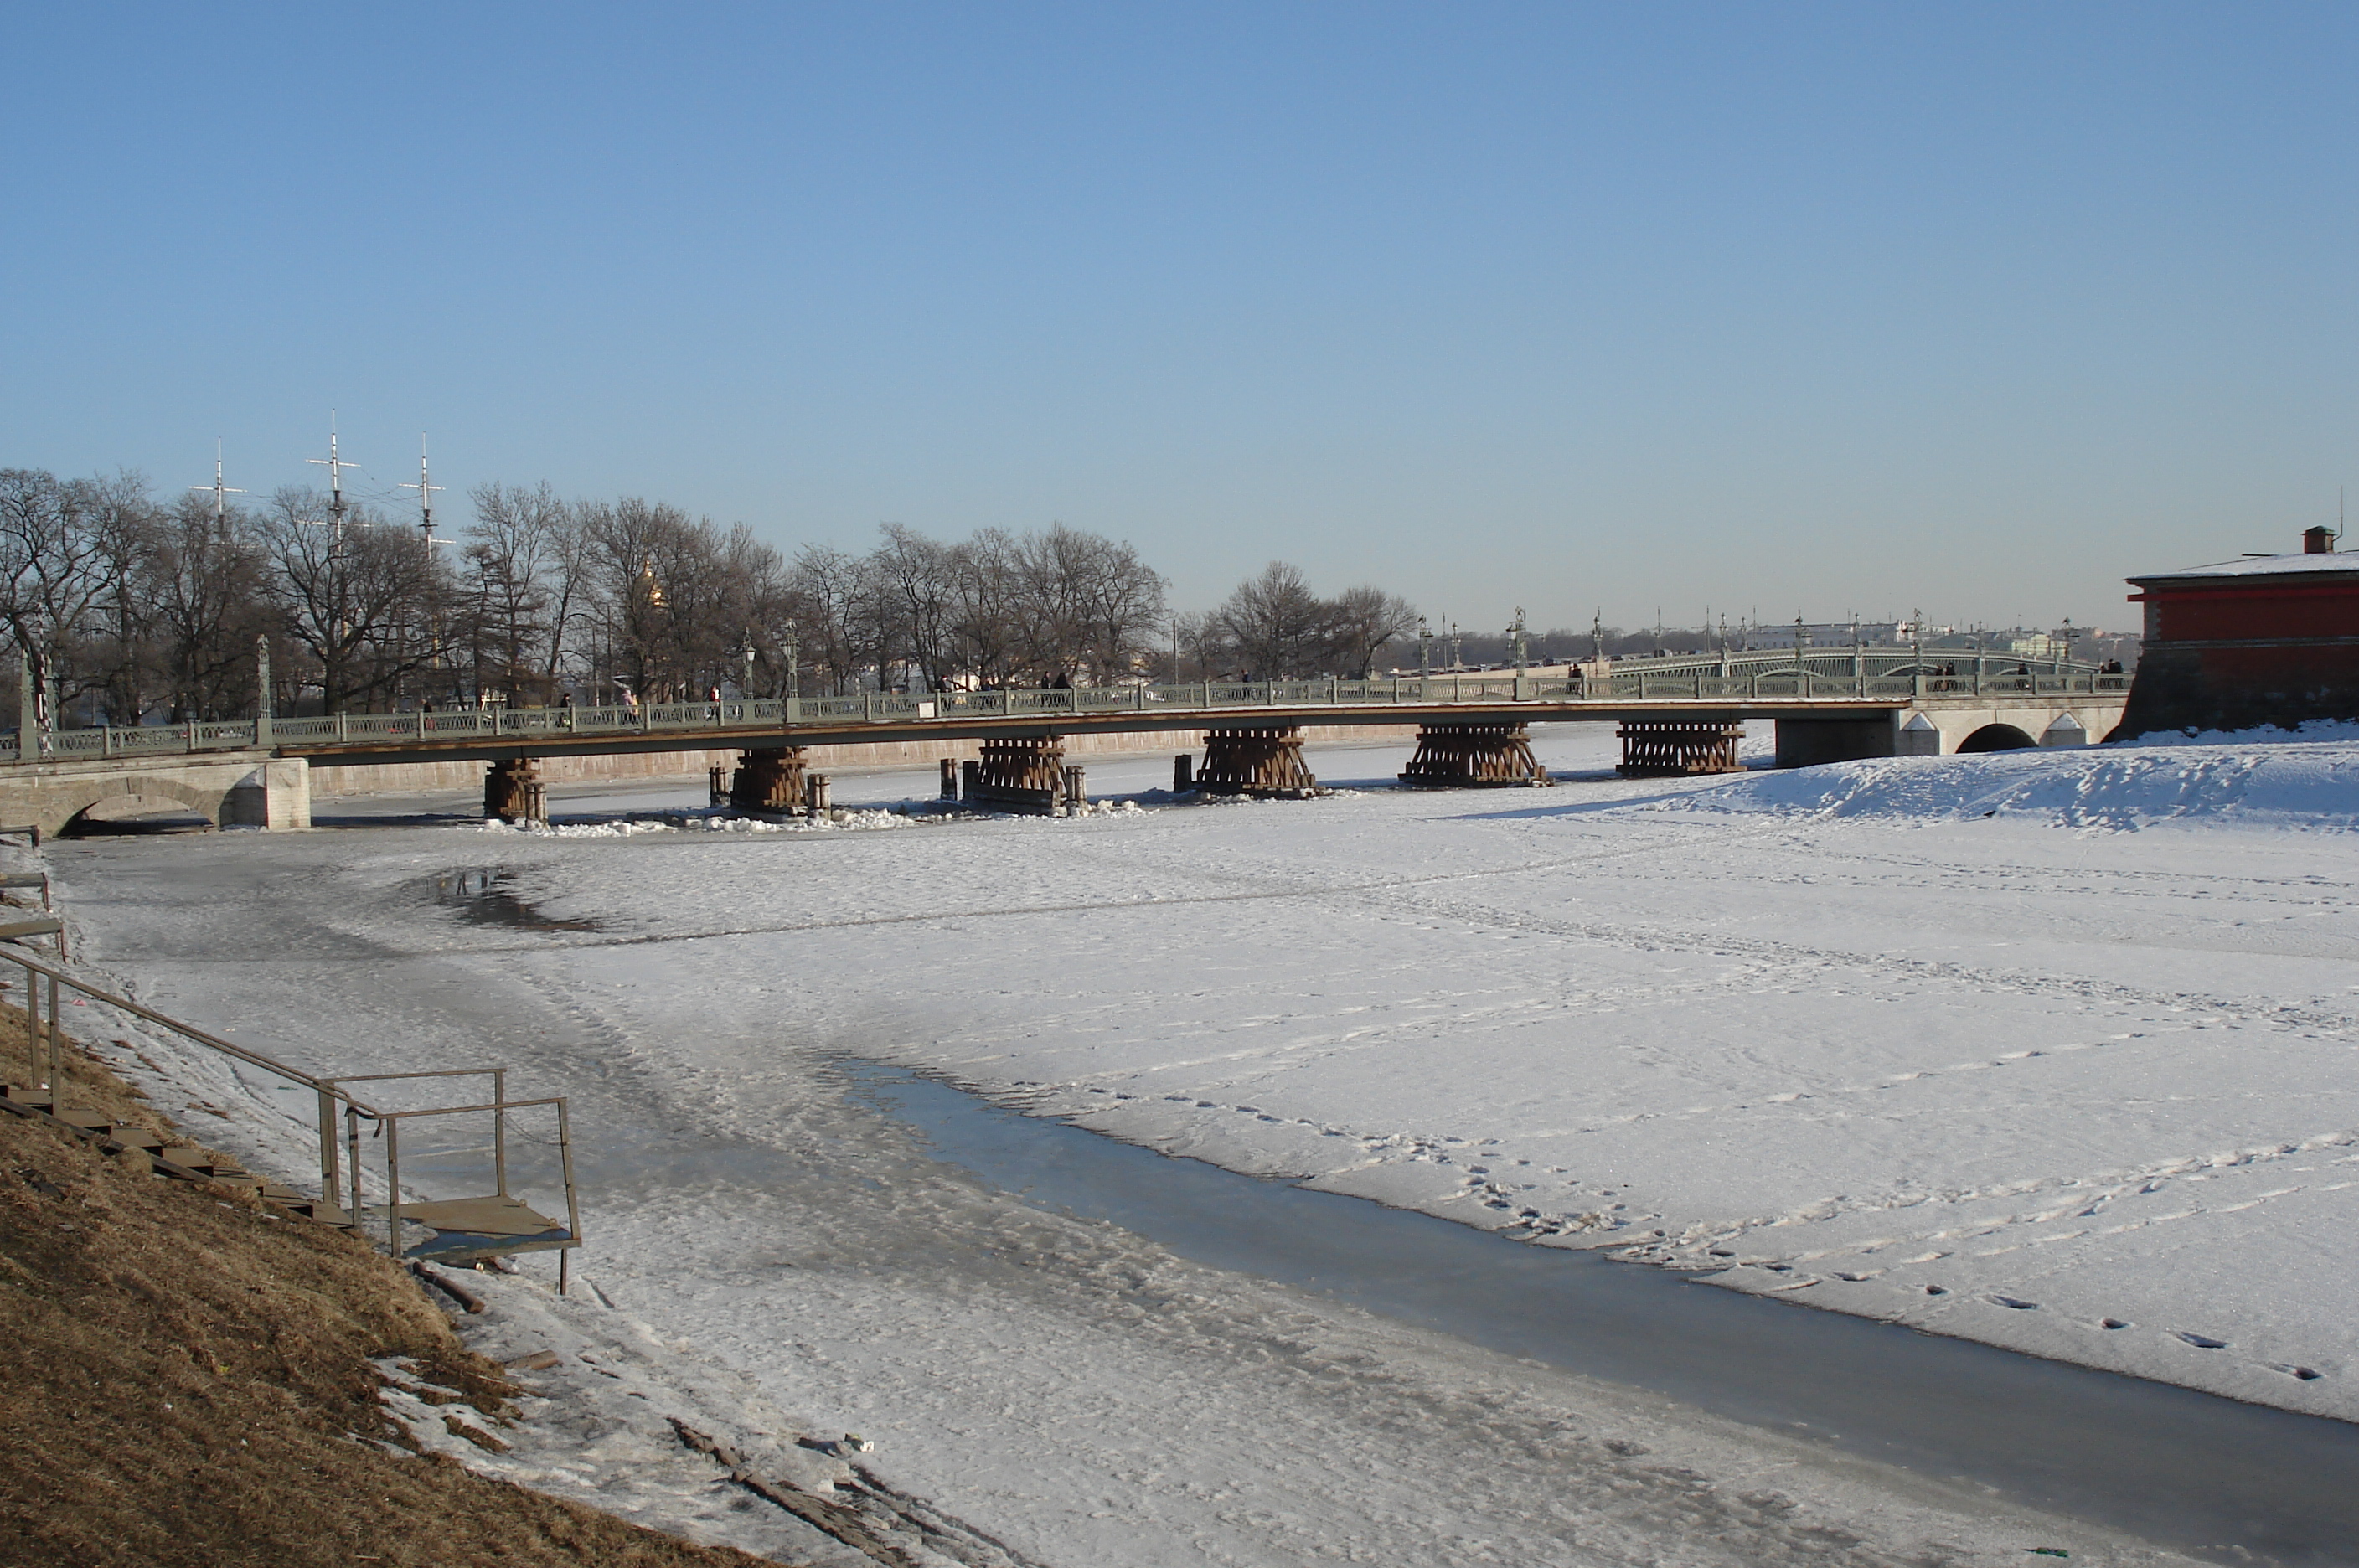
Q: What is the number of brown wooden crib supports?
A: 6